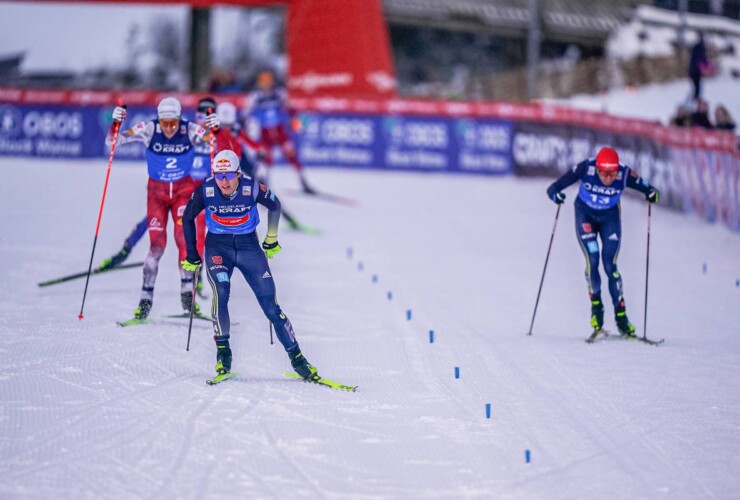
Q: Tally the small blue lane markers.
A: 11